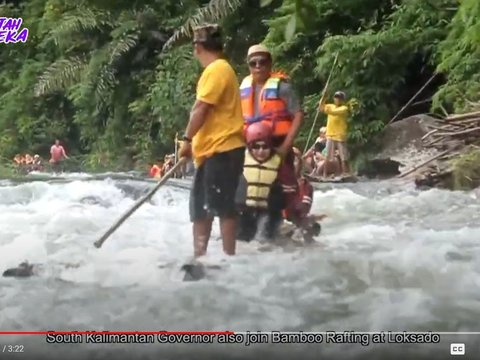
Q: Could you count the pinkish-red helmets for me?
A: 1